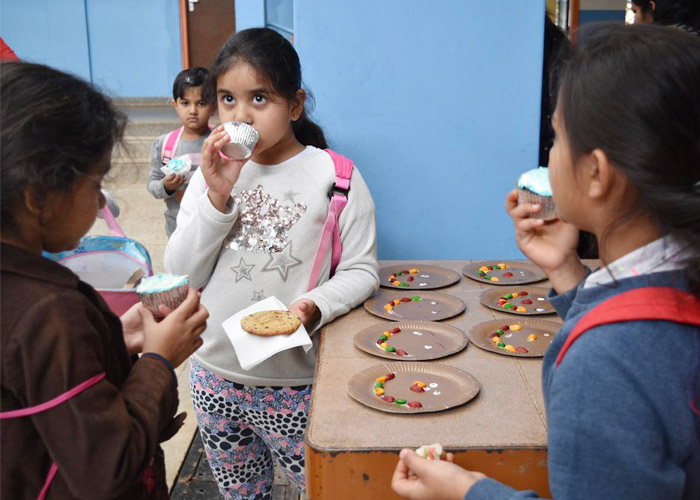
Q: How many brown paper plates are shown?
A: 7